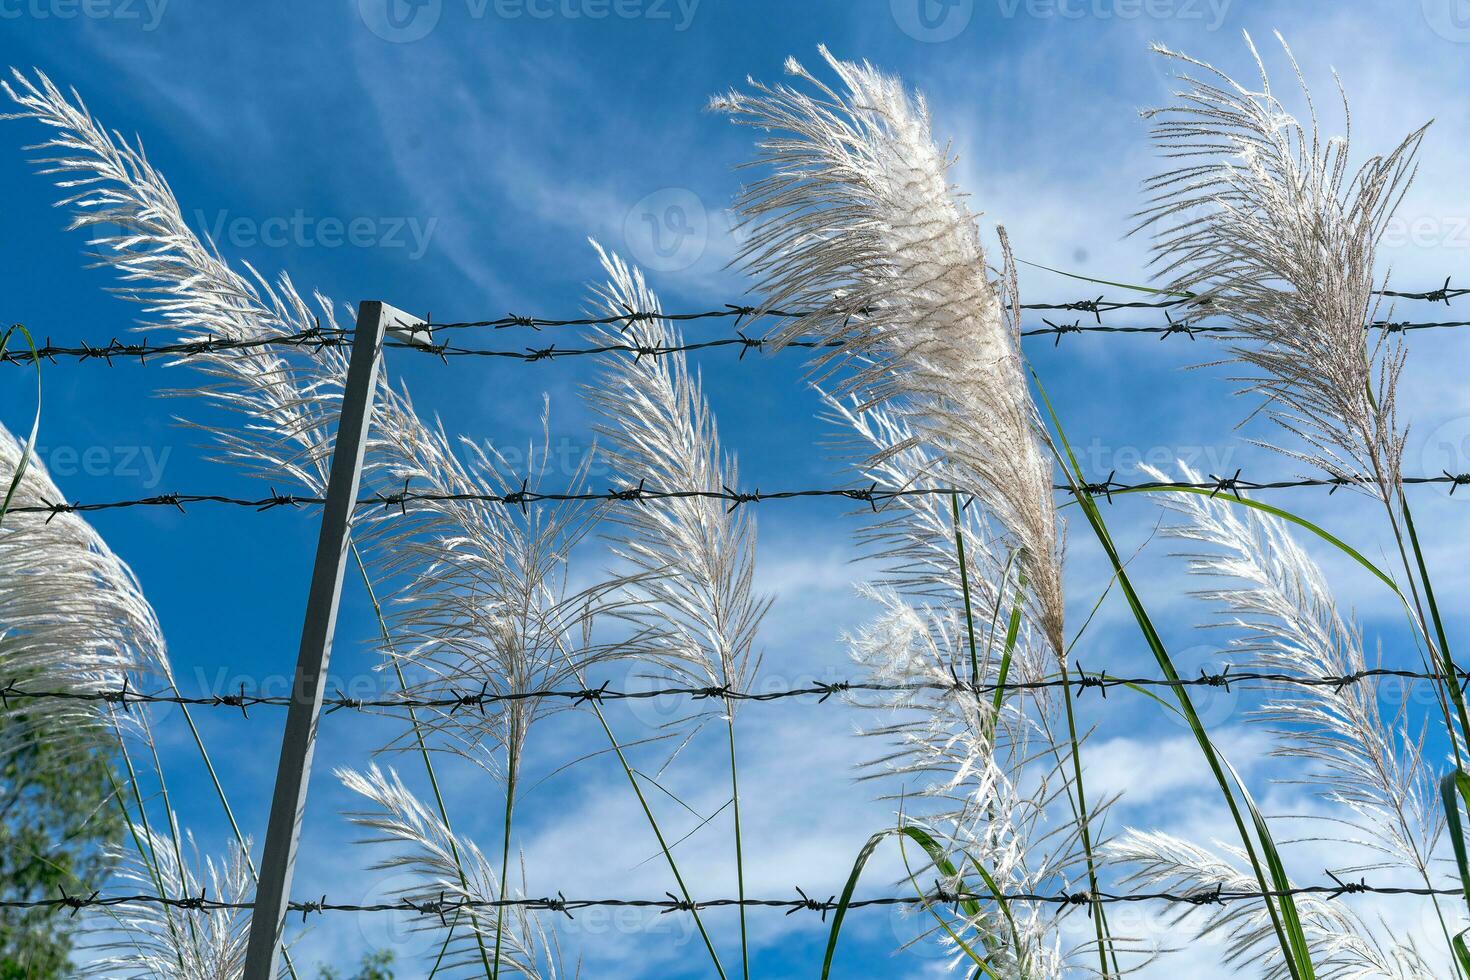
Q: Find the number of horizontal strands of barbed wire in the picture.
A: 5